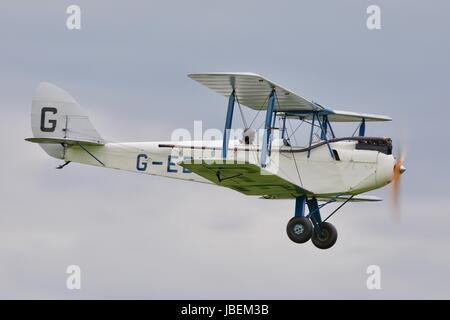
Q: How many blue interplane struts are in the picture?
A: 4